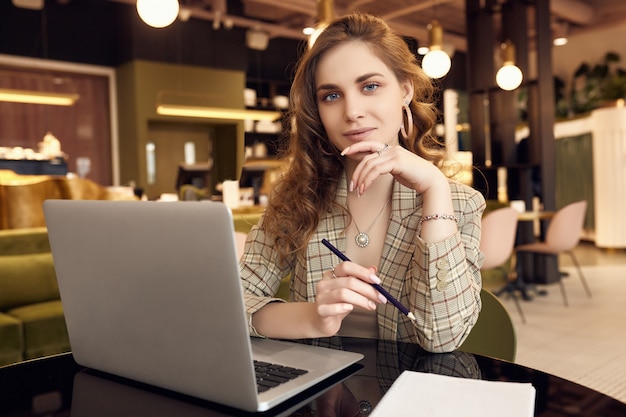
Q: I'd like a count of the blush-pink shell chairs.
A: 2